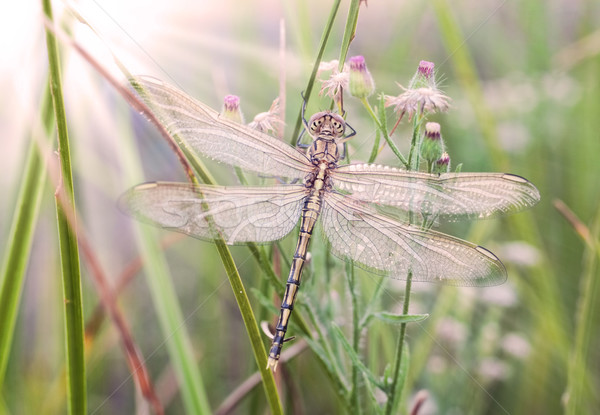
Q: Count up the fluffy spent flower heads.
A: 3